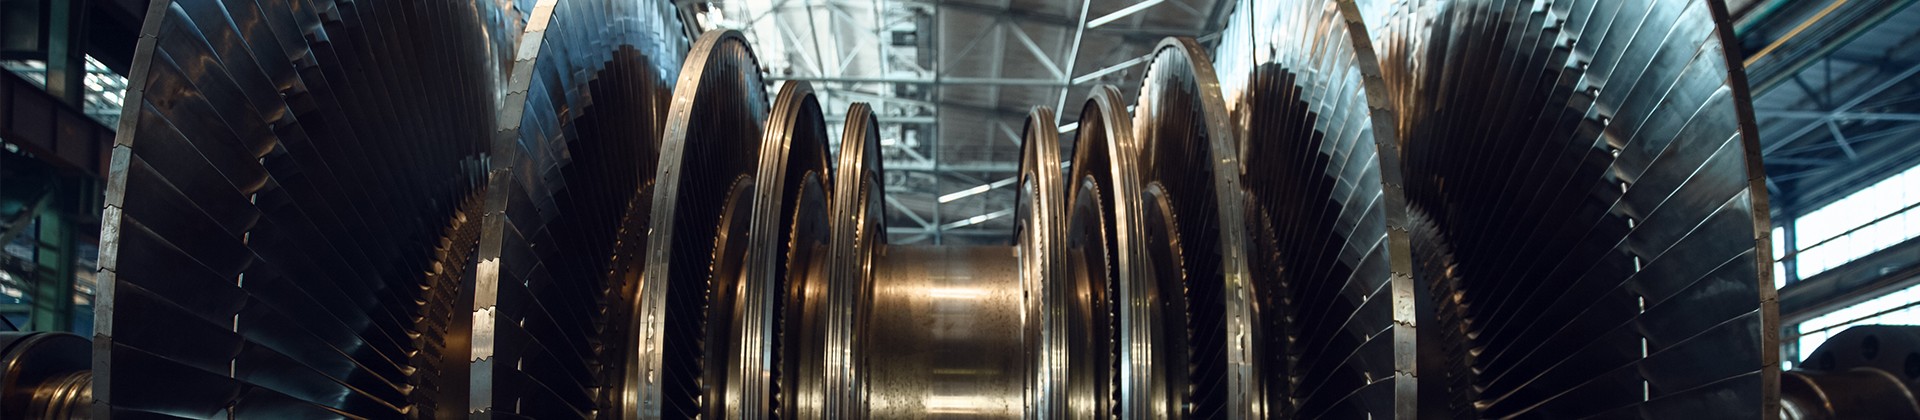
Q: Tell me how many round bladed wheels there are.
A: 10